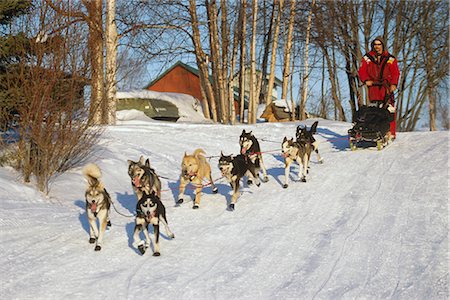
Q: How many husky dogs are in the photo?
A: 8